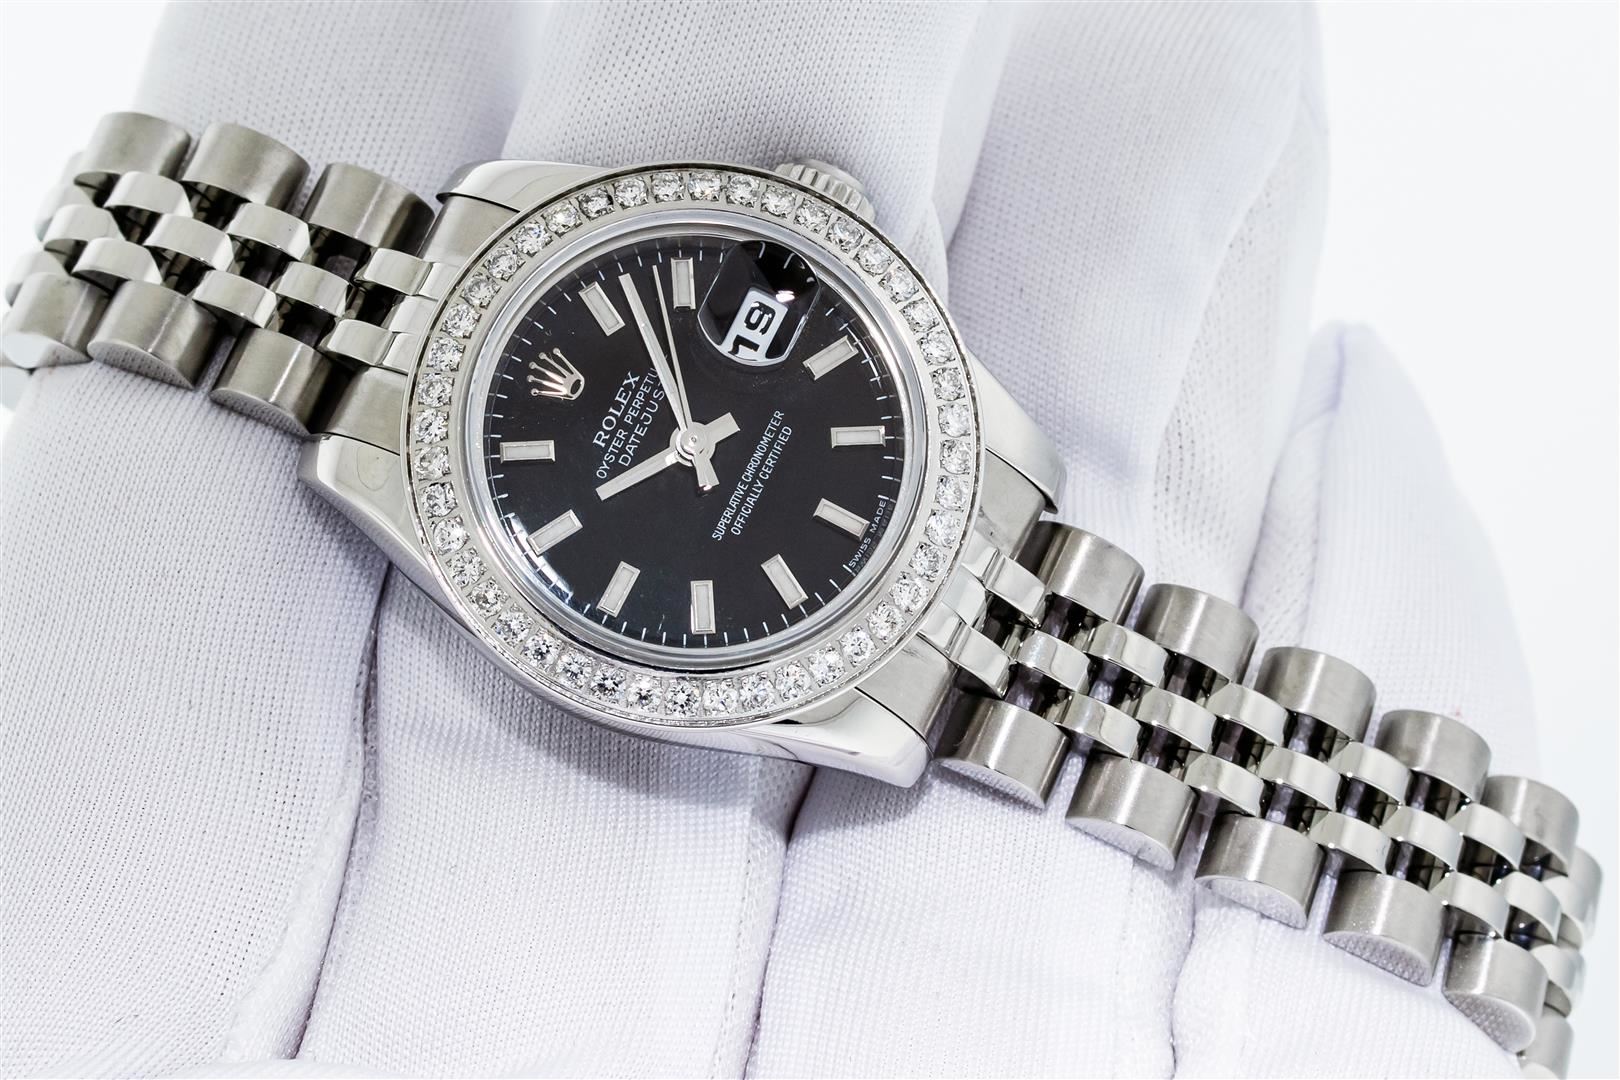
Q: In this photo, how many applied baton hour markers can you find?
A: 10